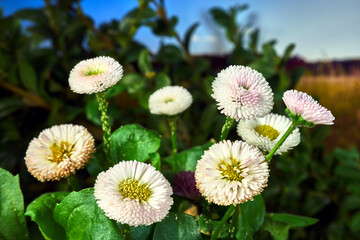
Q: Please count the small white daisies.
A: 8